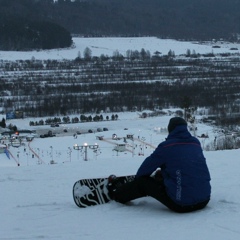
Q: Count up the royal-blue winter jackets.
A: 1